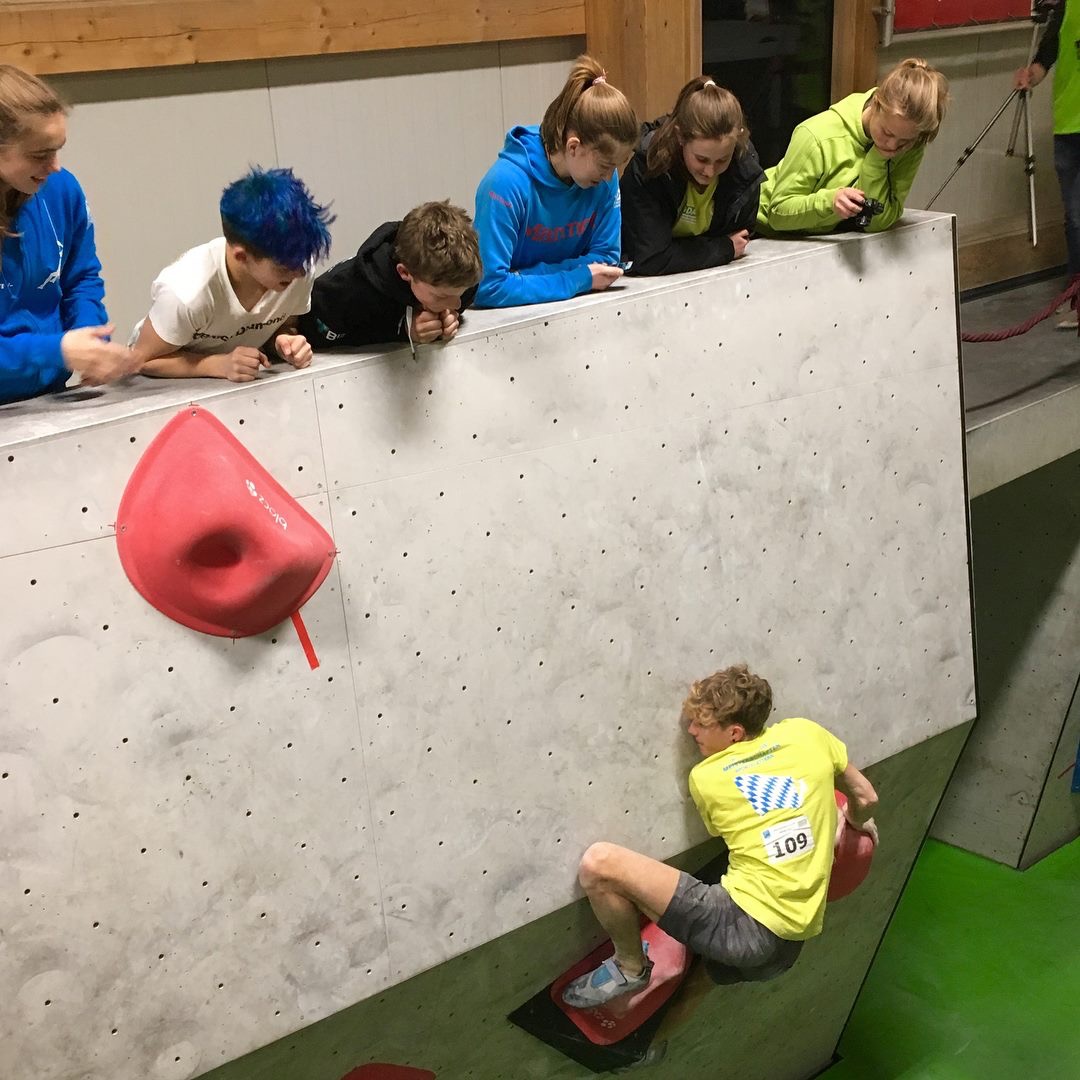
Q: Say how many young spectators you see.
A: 6